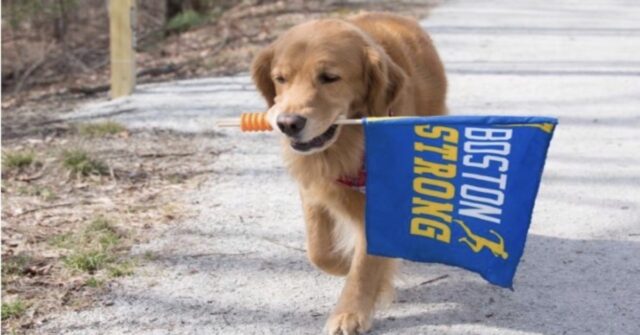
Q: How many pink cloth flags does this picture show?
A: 0